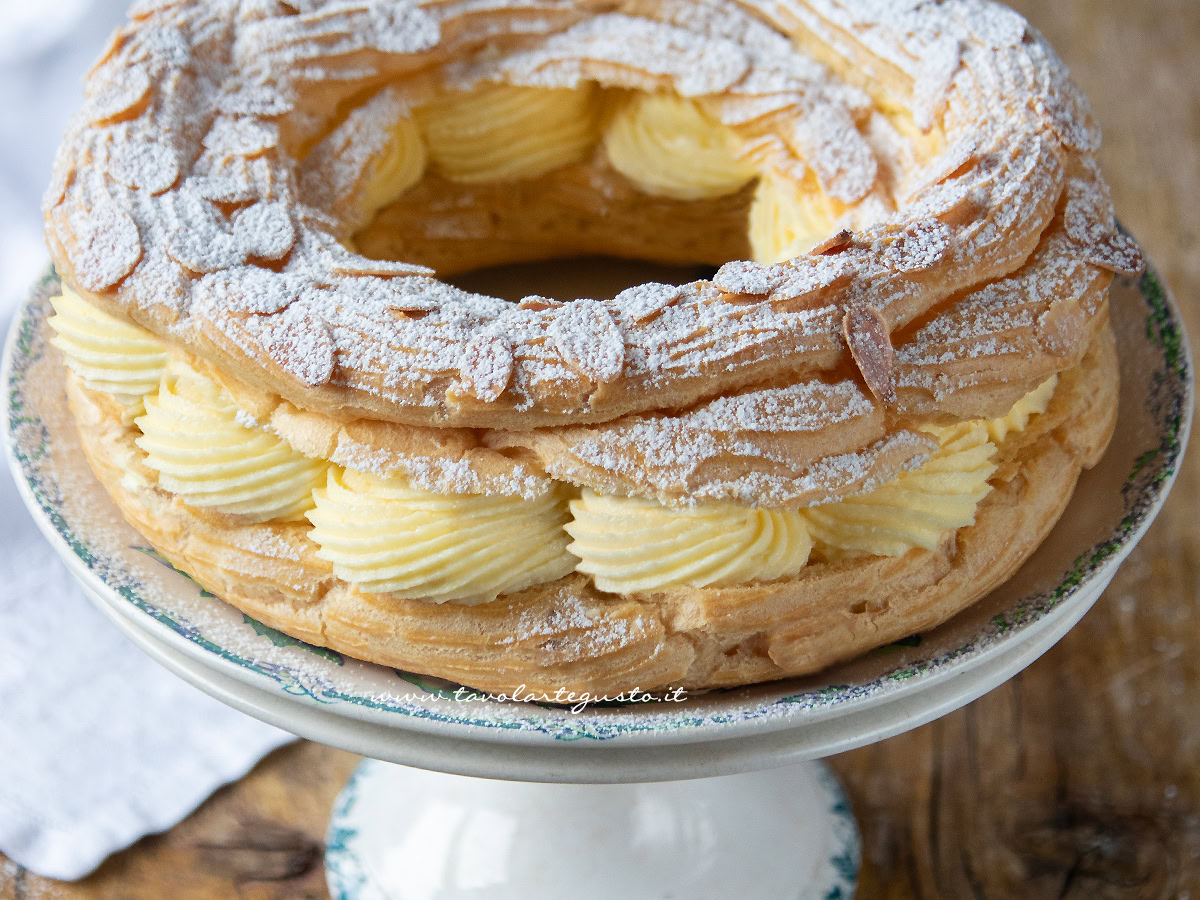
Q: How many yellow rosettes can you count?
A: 10